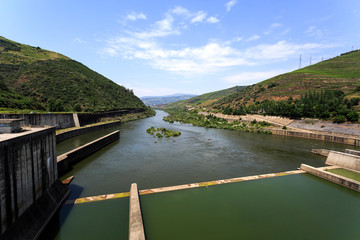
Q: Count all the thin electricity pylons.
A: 4